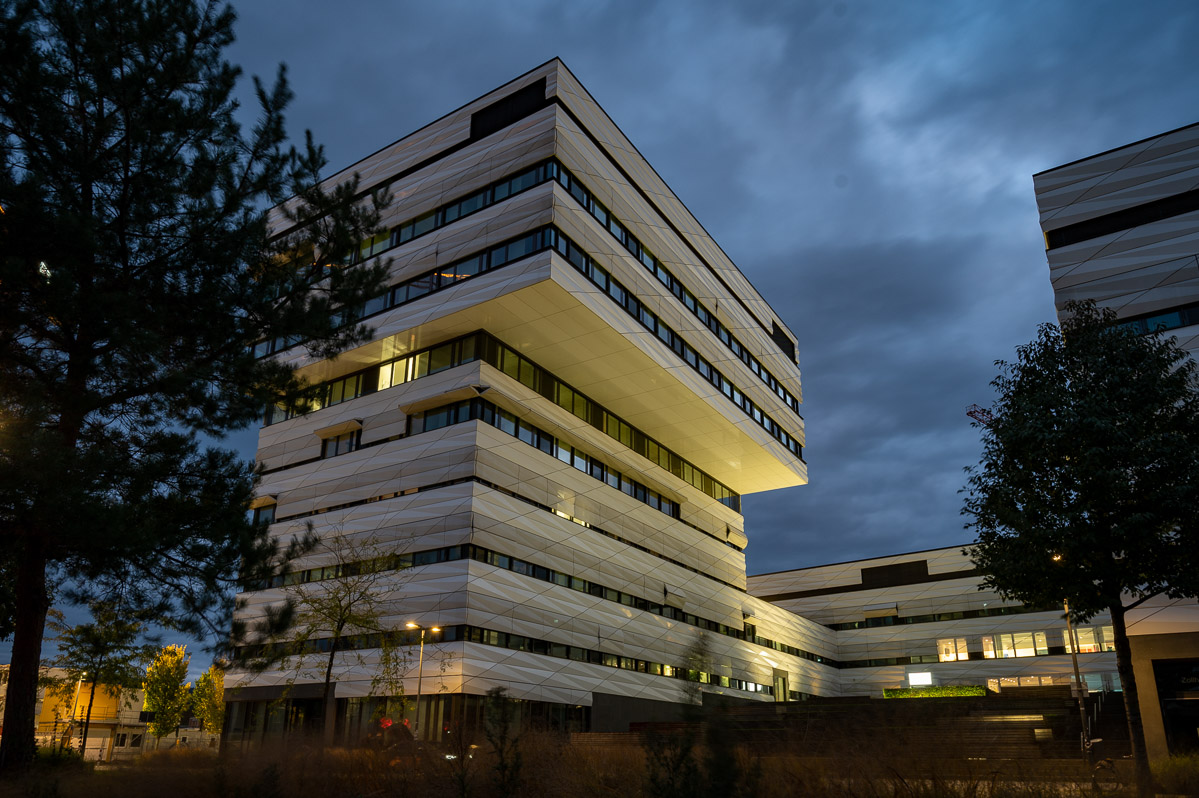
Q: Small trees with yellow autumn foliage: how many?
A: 2